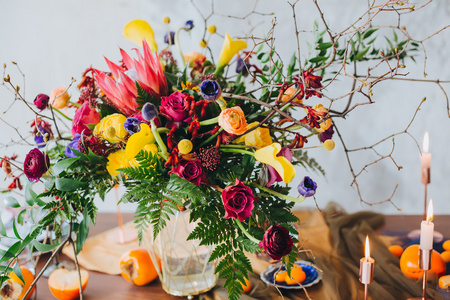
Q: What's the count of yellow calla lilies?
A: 4